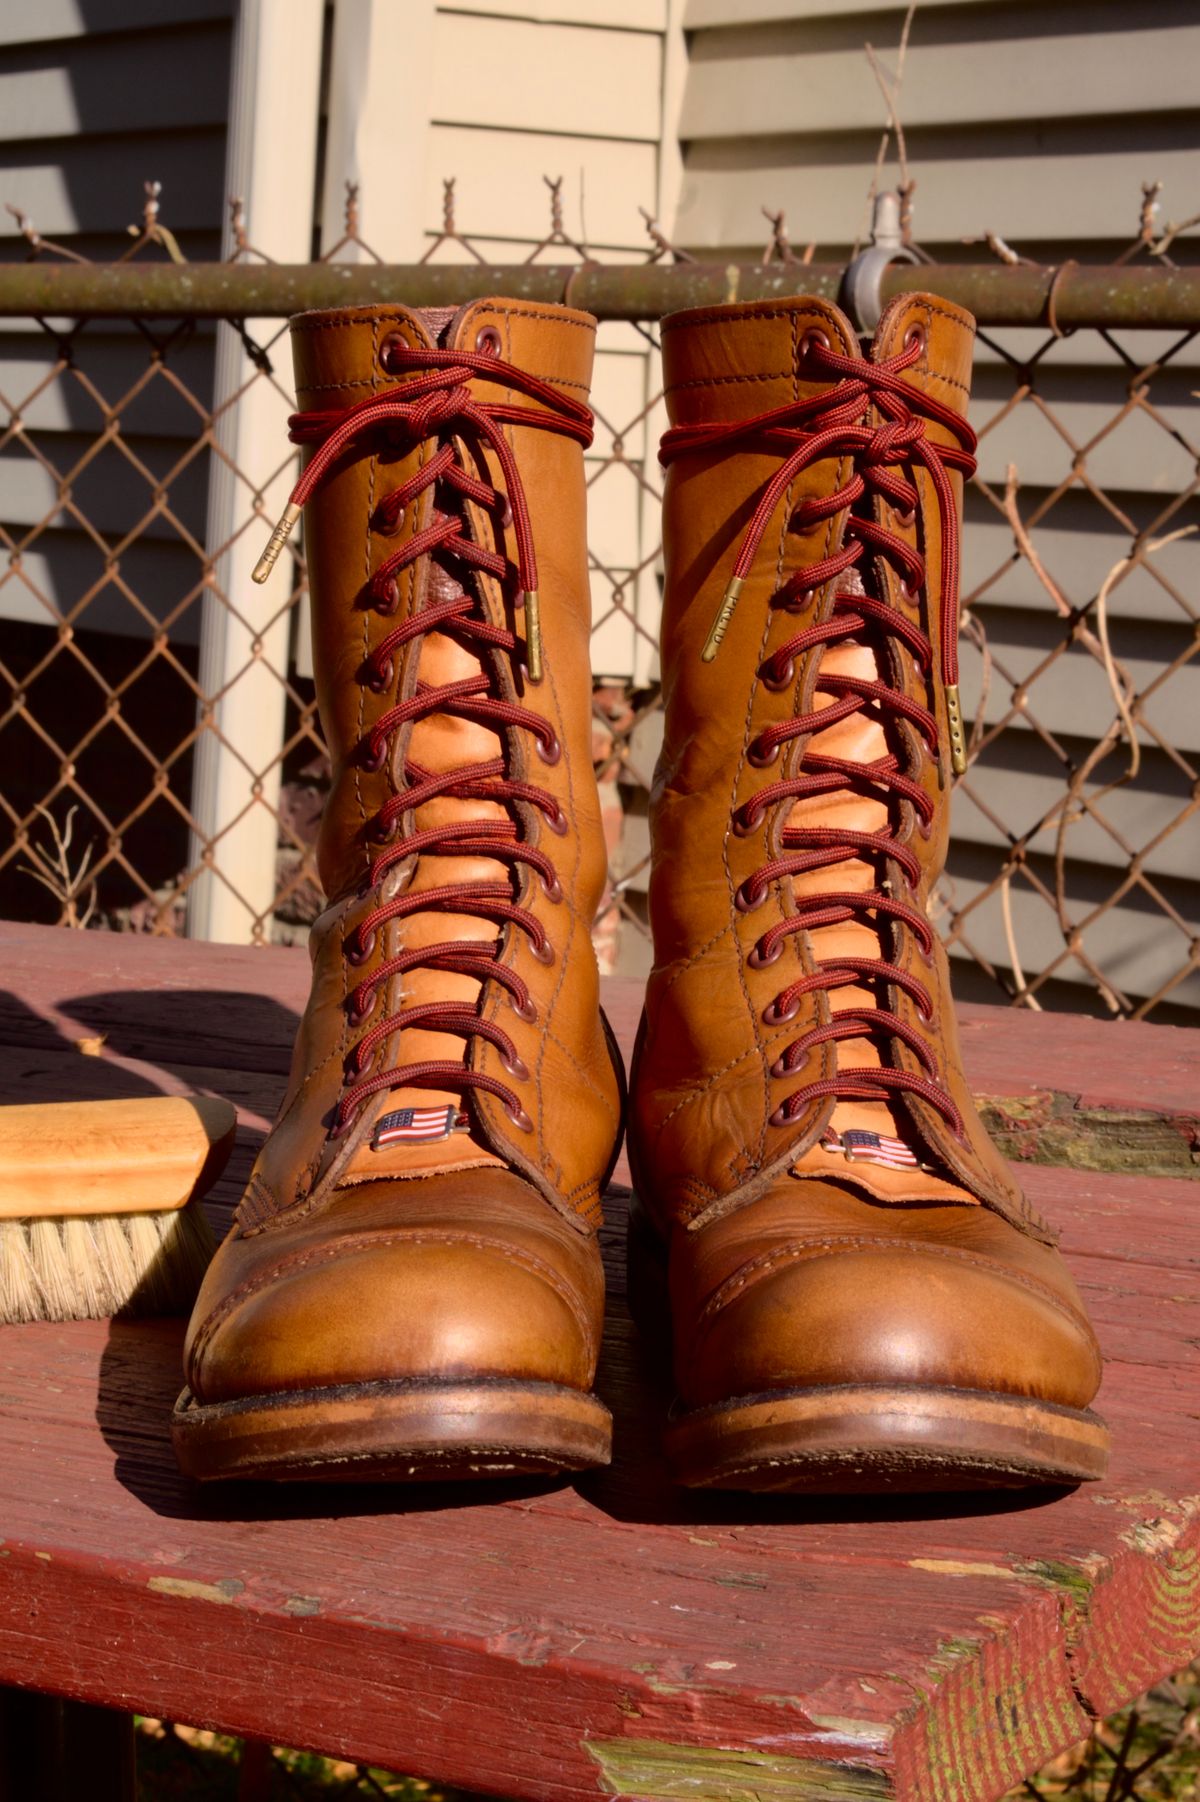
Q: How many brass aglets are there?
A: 4